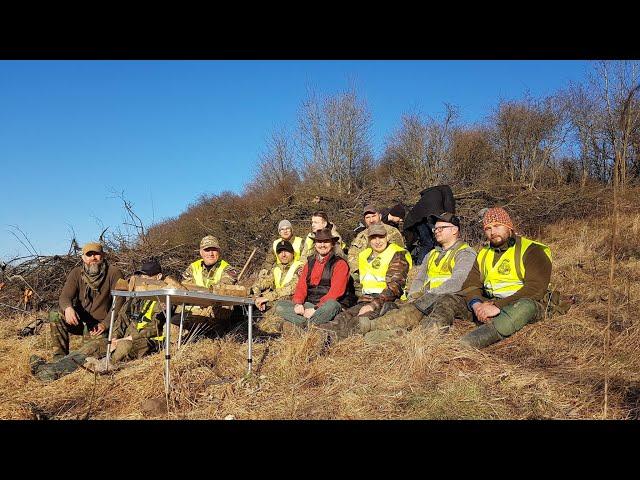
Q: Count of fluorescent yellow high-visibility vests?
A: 8